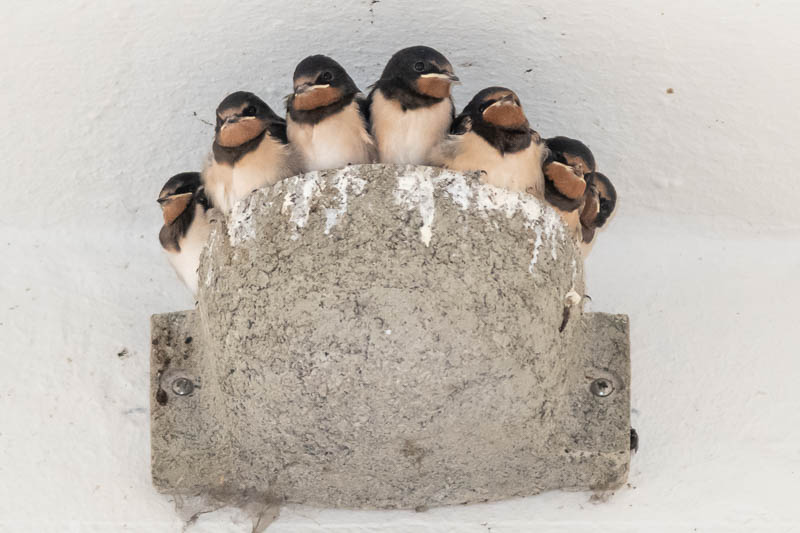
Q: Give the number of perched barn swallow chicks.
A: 7